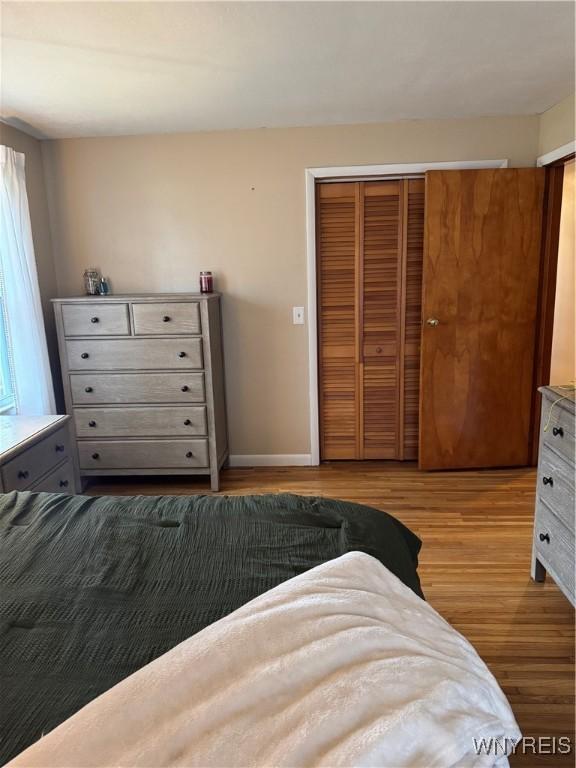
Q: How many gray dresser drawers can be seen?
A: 11